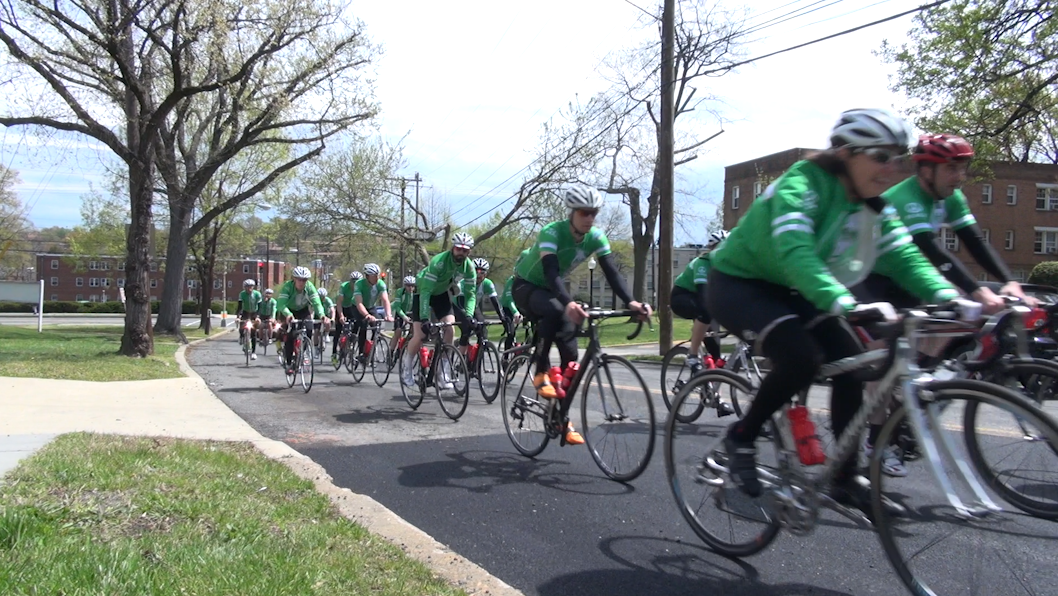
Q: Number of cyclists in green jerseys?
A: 14